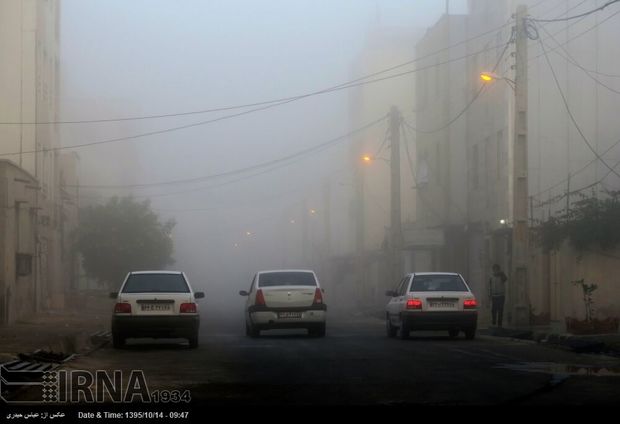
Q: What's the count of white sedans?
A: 3